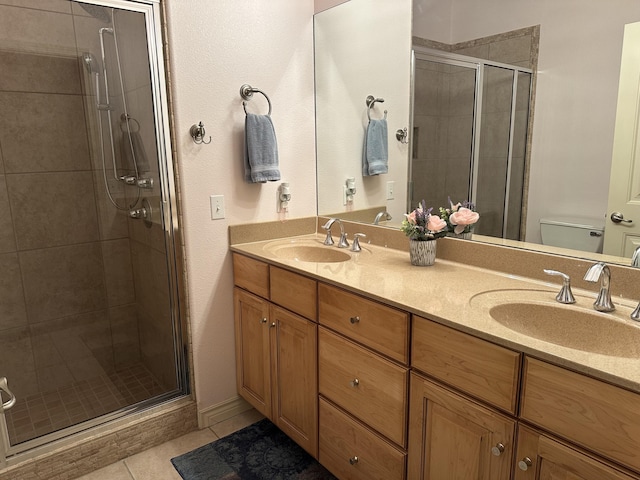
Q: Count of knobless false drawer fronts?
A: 4